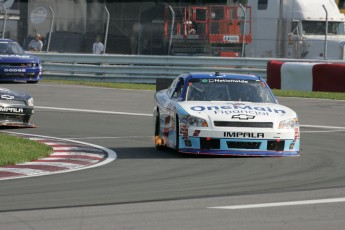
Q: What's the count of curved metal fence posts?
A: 6